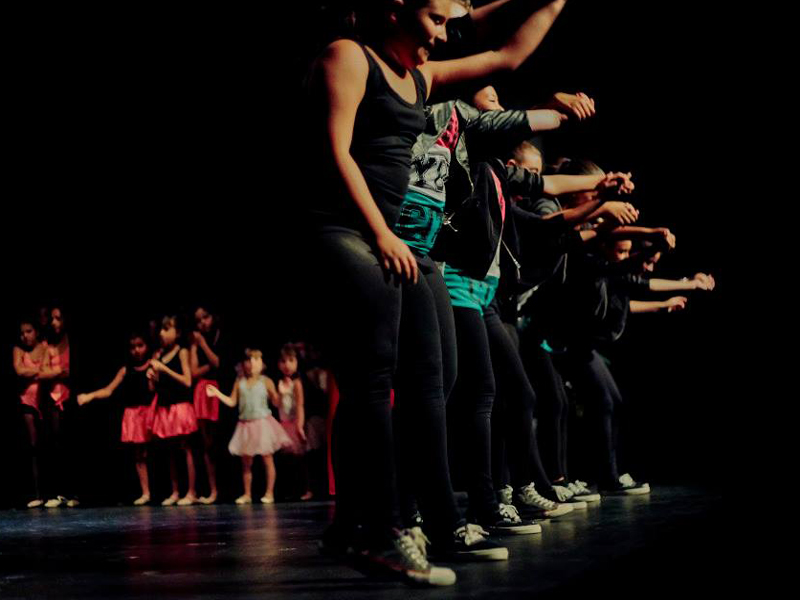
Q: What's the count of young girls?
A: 7